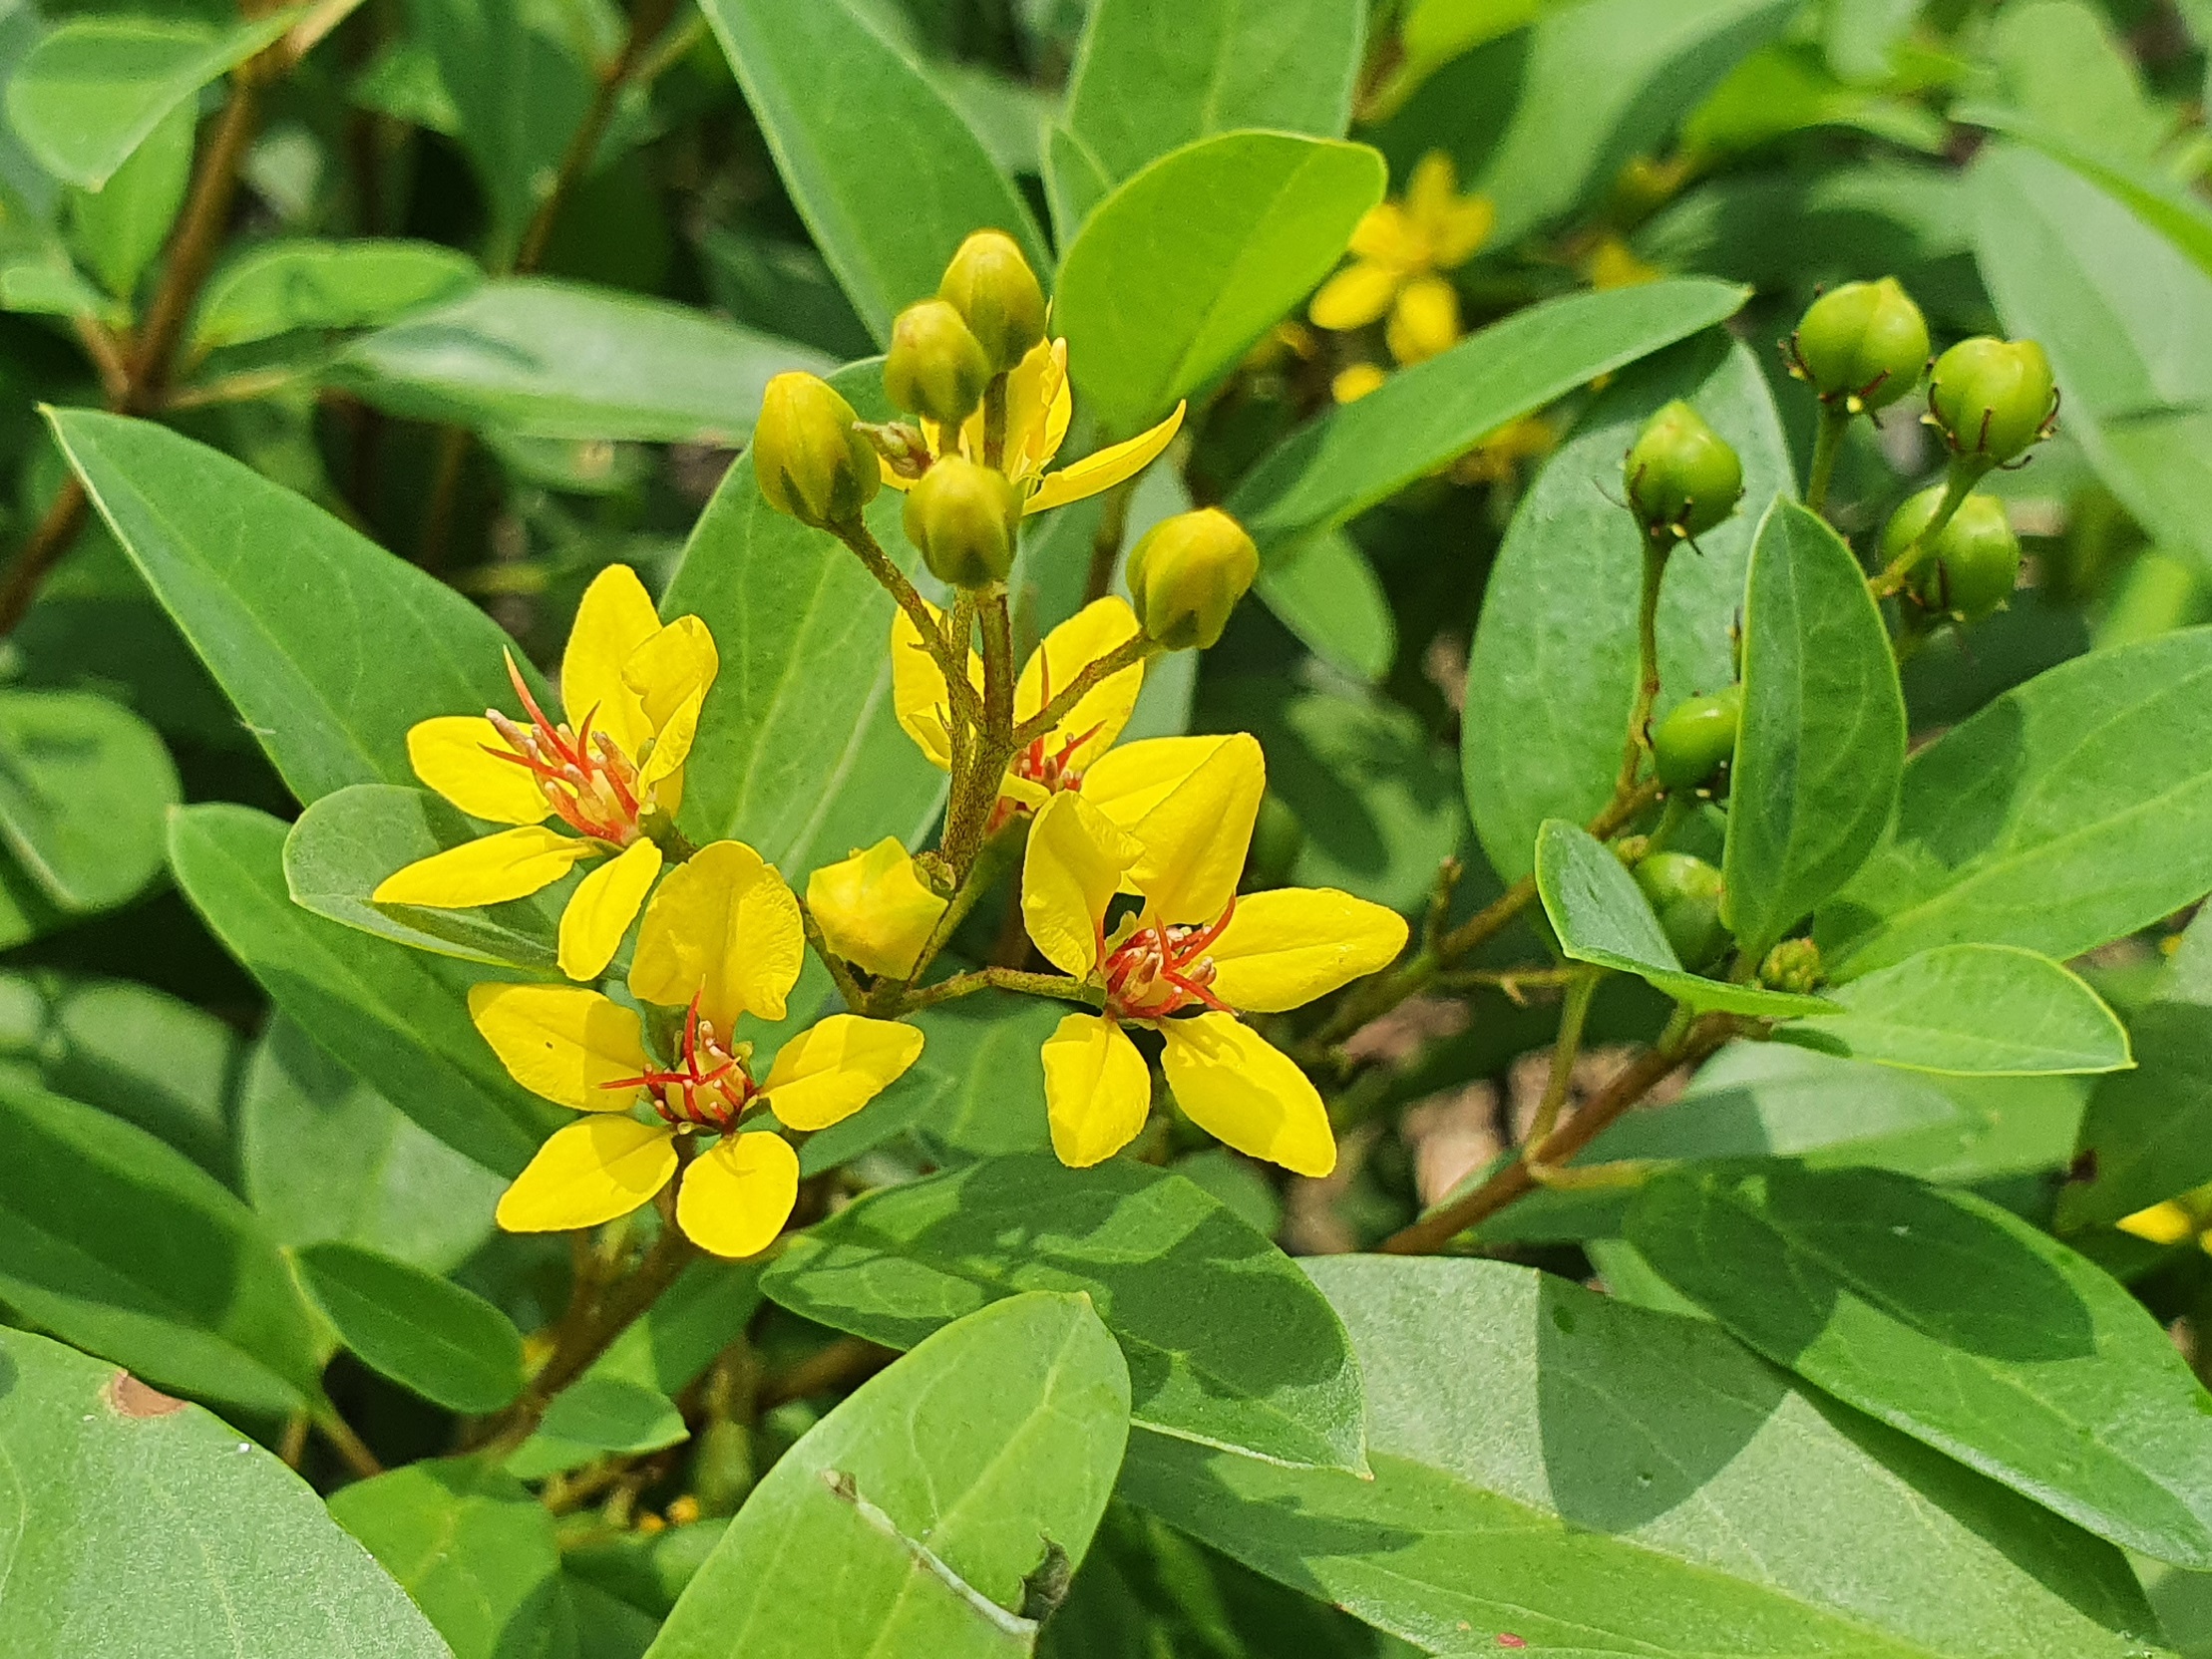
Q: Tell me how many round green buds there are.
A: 6